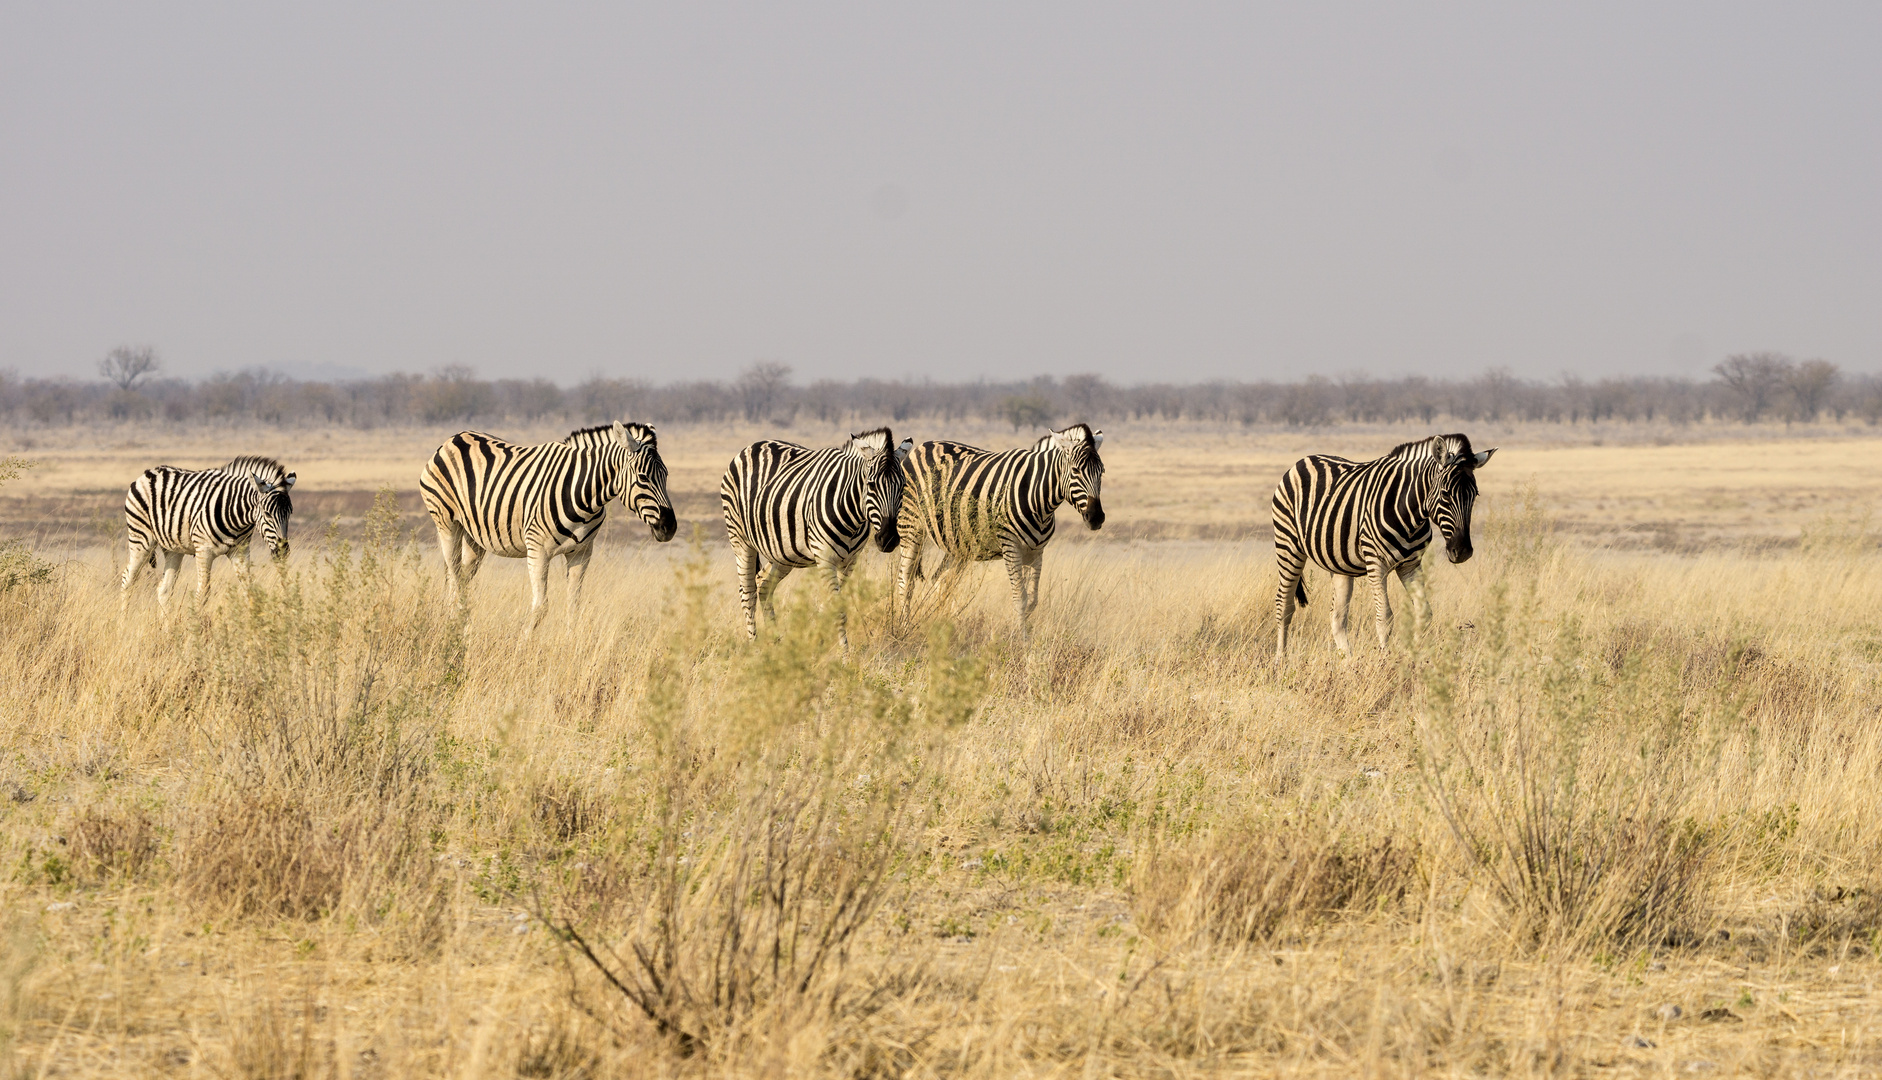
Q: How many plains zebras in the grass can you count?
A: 5